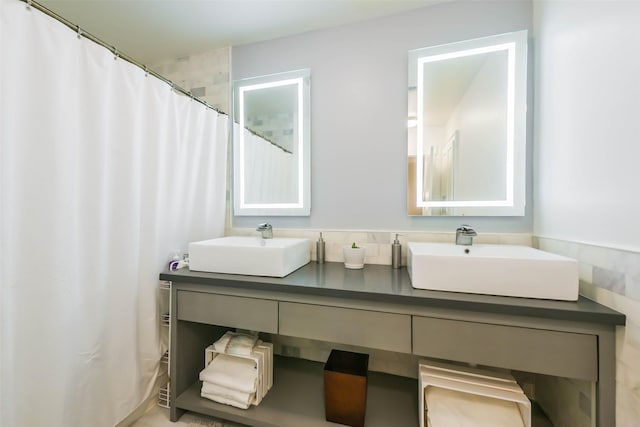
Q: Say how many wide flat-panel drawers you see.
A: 3